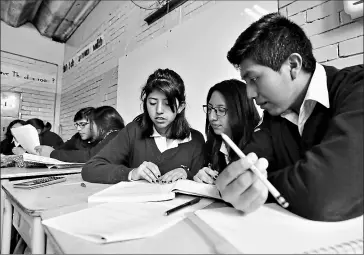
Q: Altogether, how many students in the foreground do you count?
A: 3